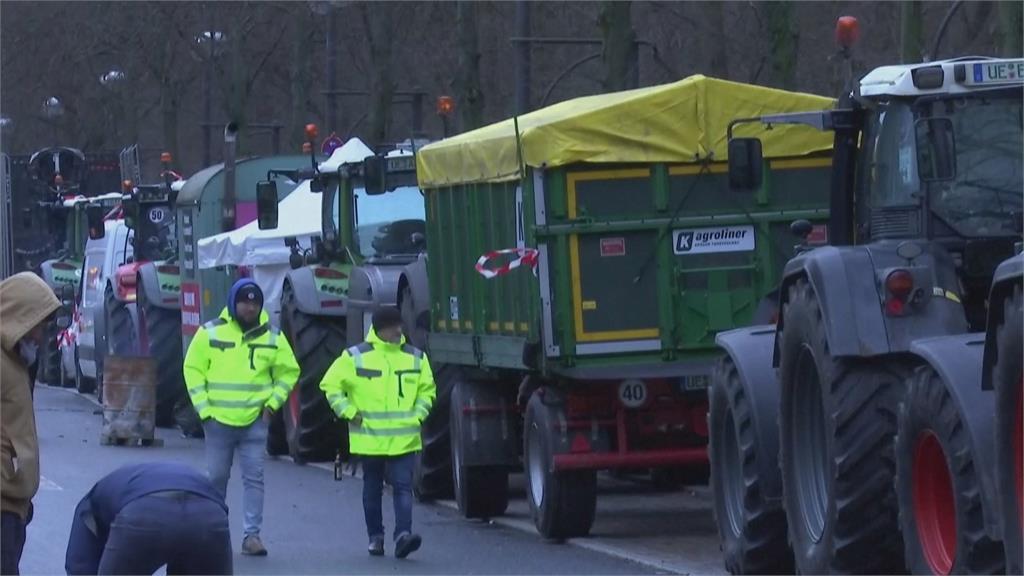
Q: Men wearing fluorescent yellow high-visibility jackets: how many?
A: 2